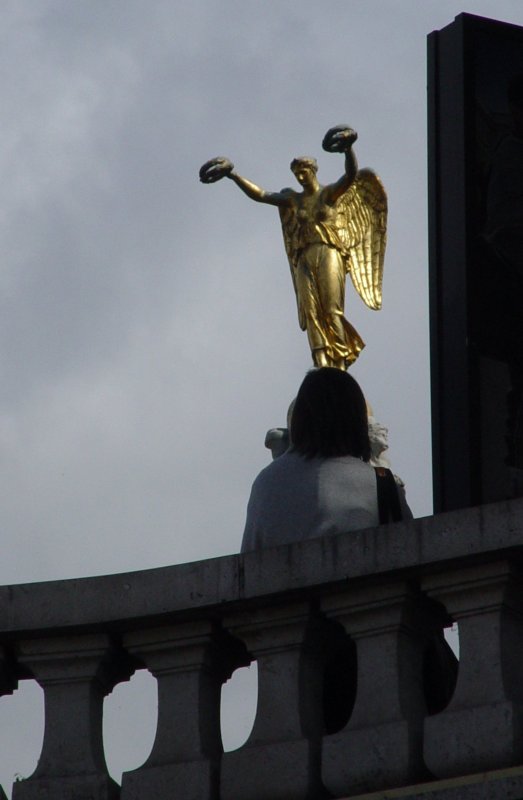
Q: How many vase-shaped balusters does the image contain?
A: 5